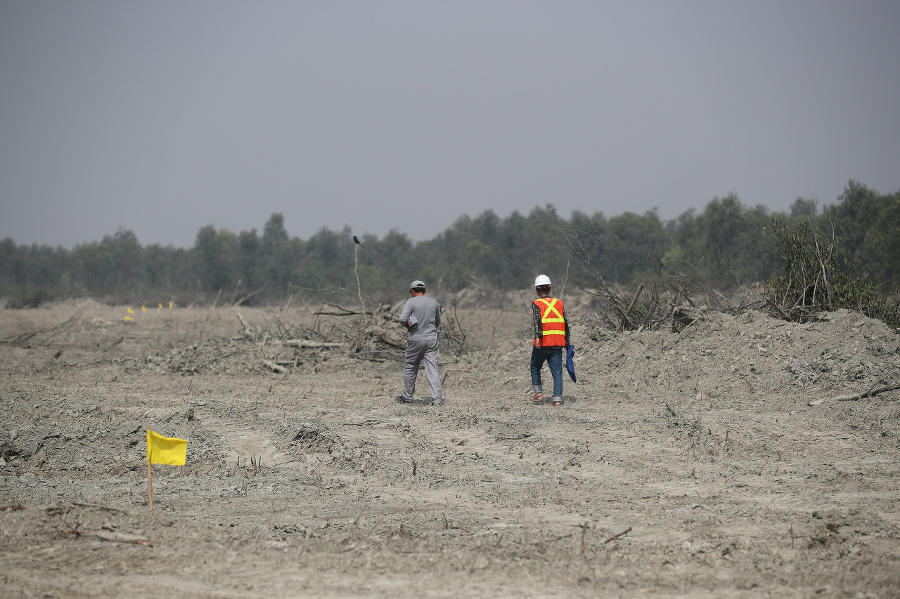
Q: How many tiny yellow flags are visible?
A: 5